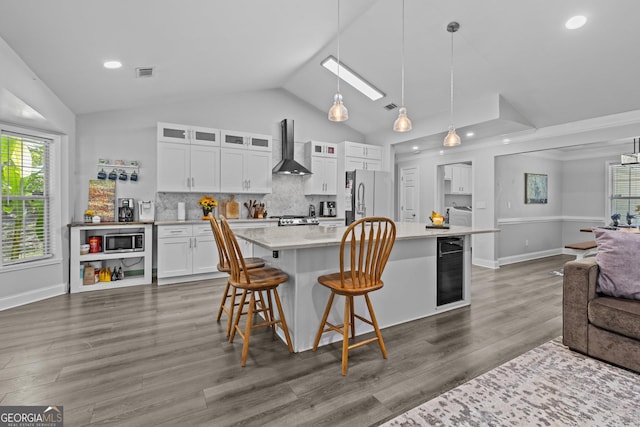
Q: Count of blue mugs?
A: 4